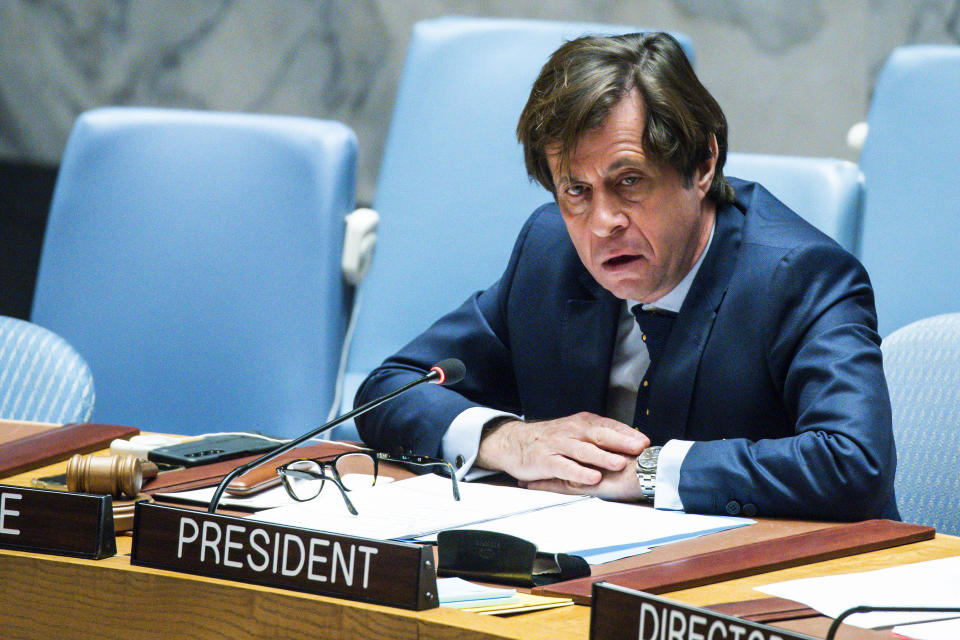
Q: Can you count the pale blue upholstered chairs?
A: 6